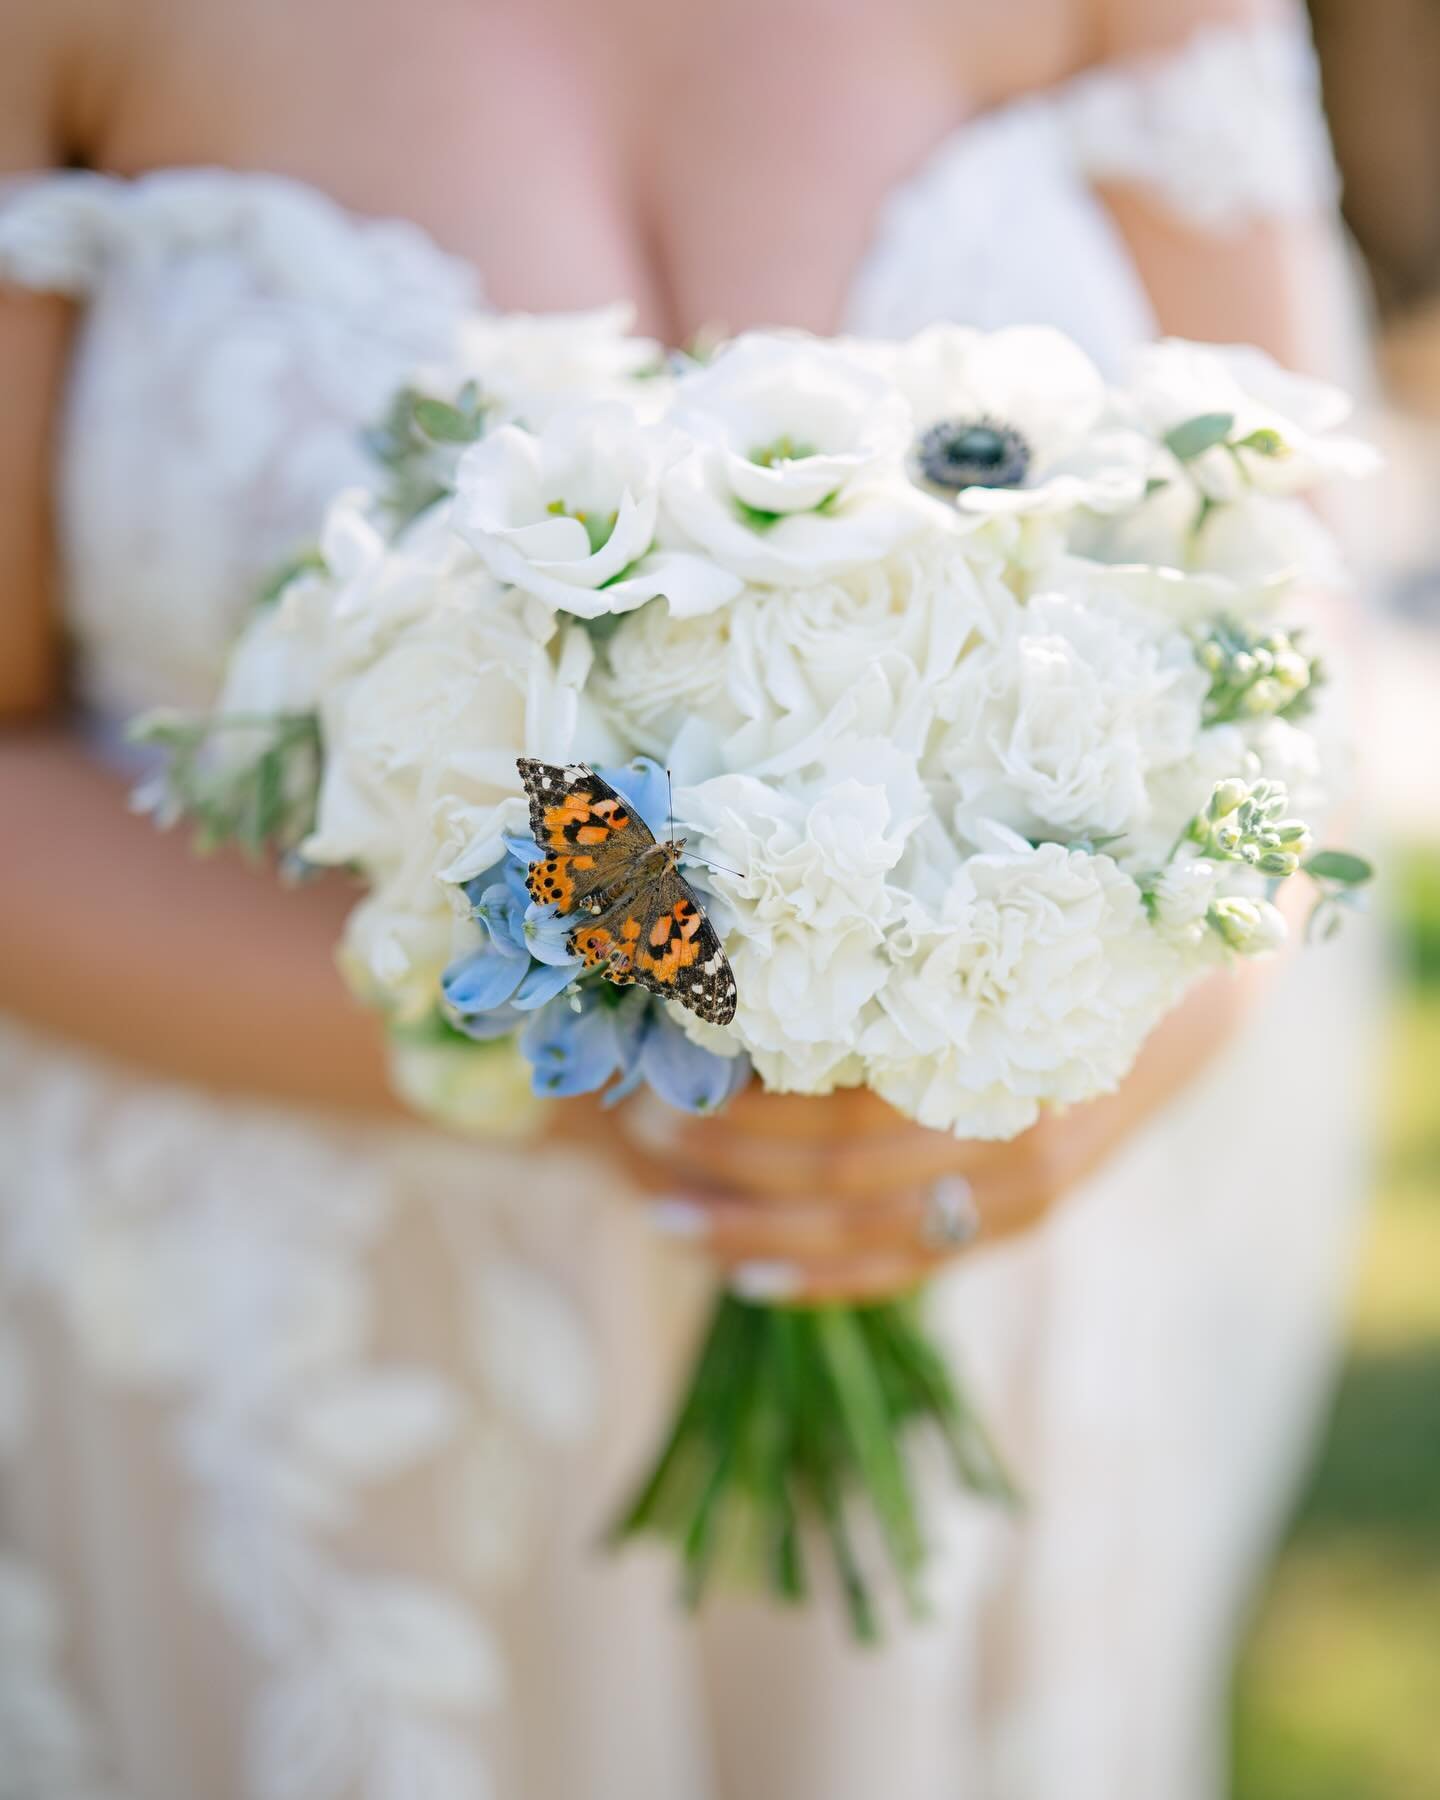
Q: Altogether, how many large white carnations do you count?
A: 3